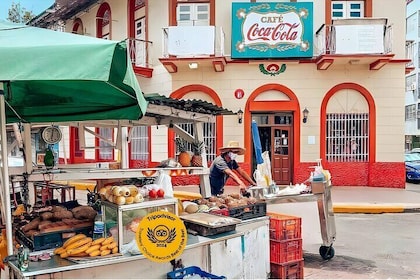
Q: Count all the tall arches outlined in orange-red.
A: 3